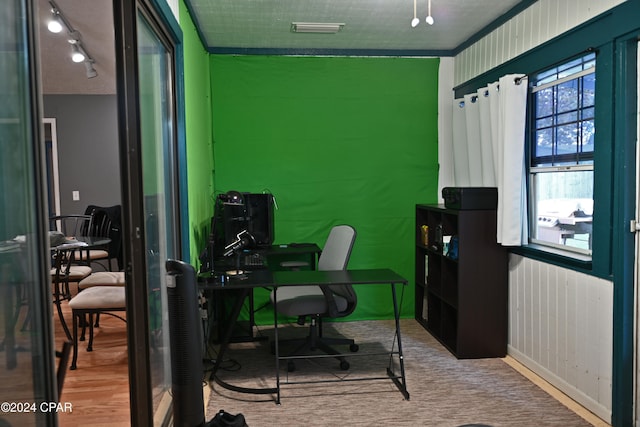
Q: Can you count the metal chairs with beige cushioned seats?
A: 4